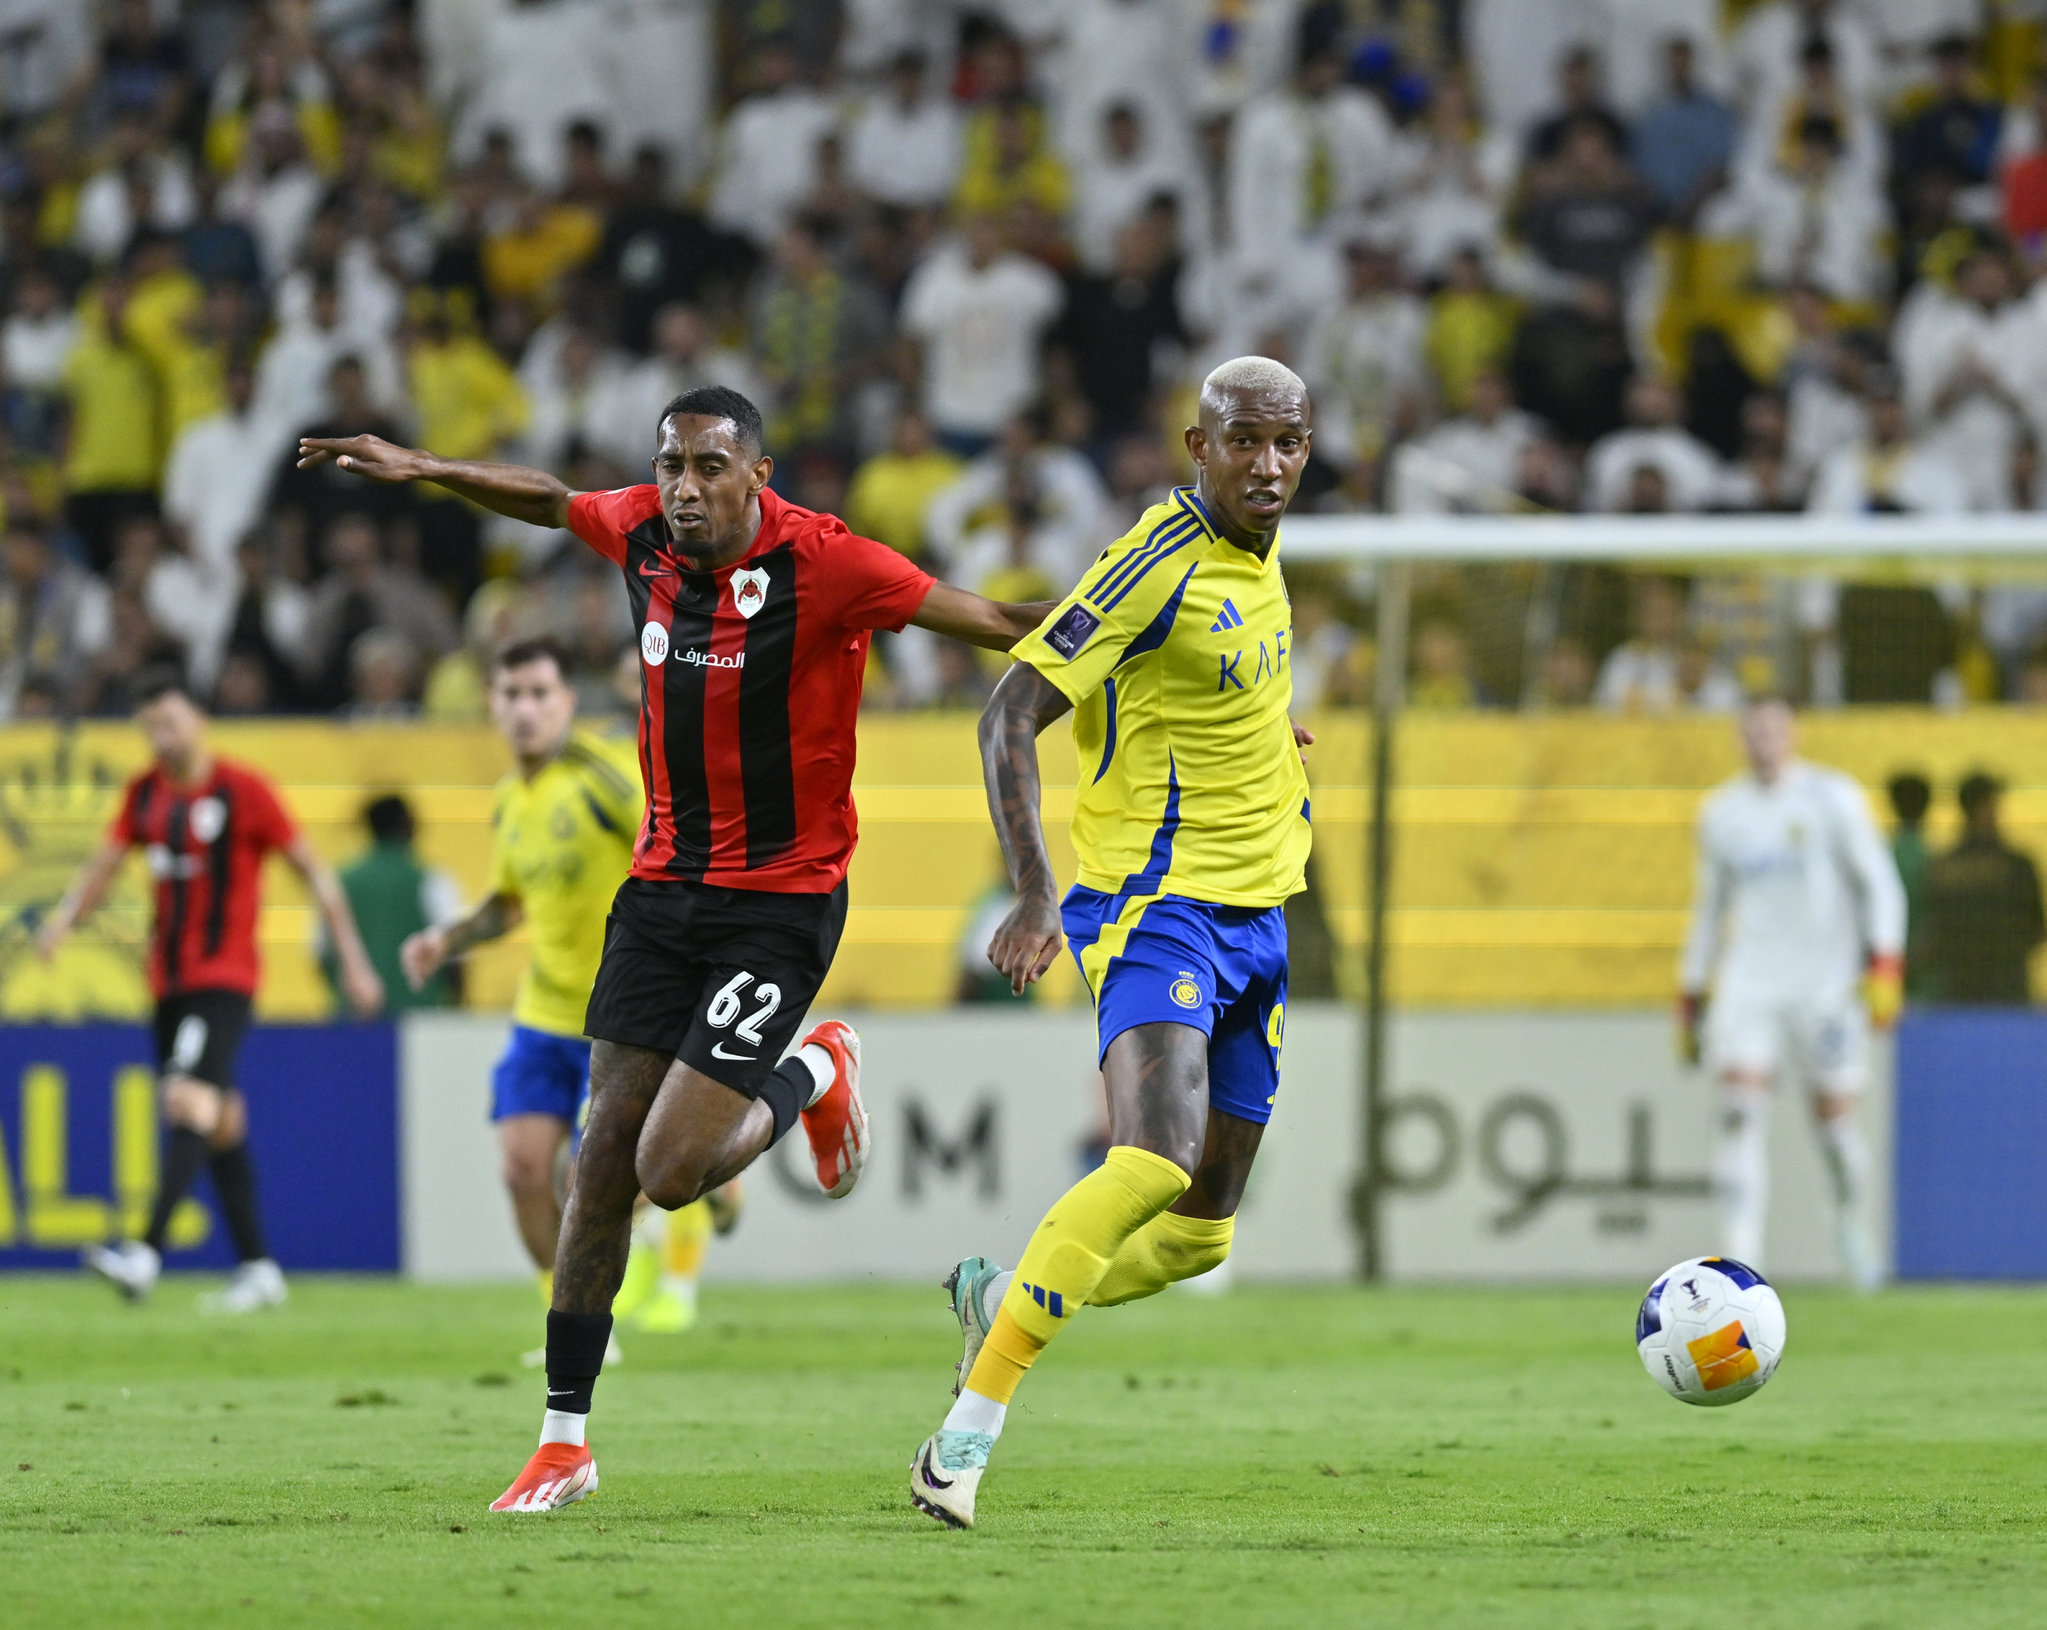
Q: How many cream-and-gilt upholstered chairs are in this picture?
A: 0